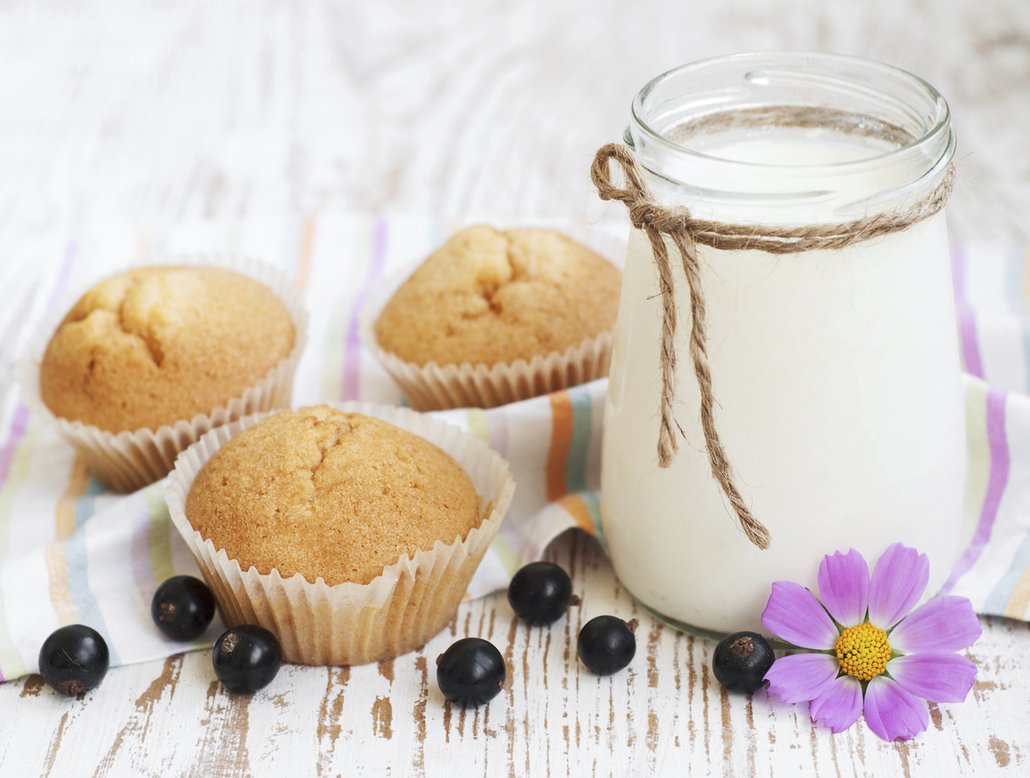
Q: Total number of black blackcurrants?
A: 7